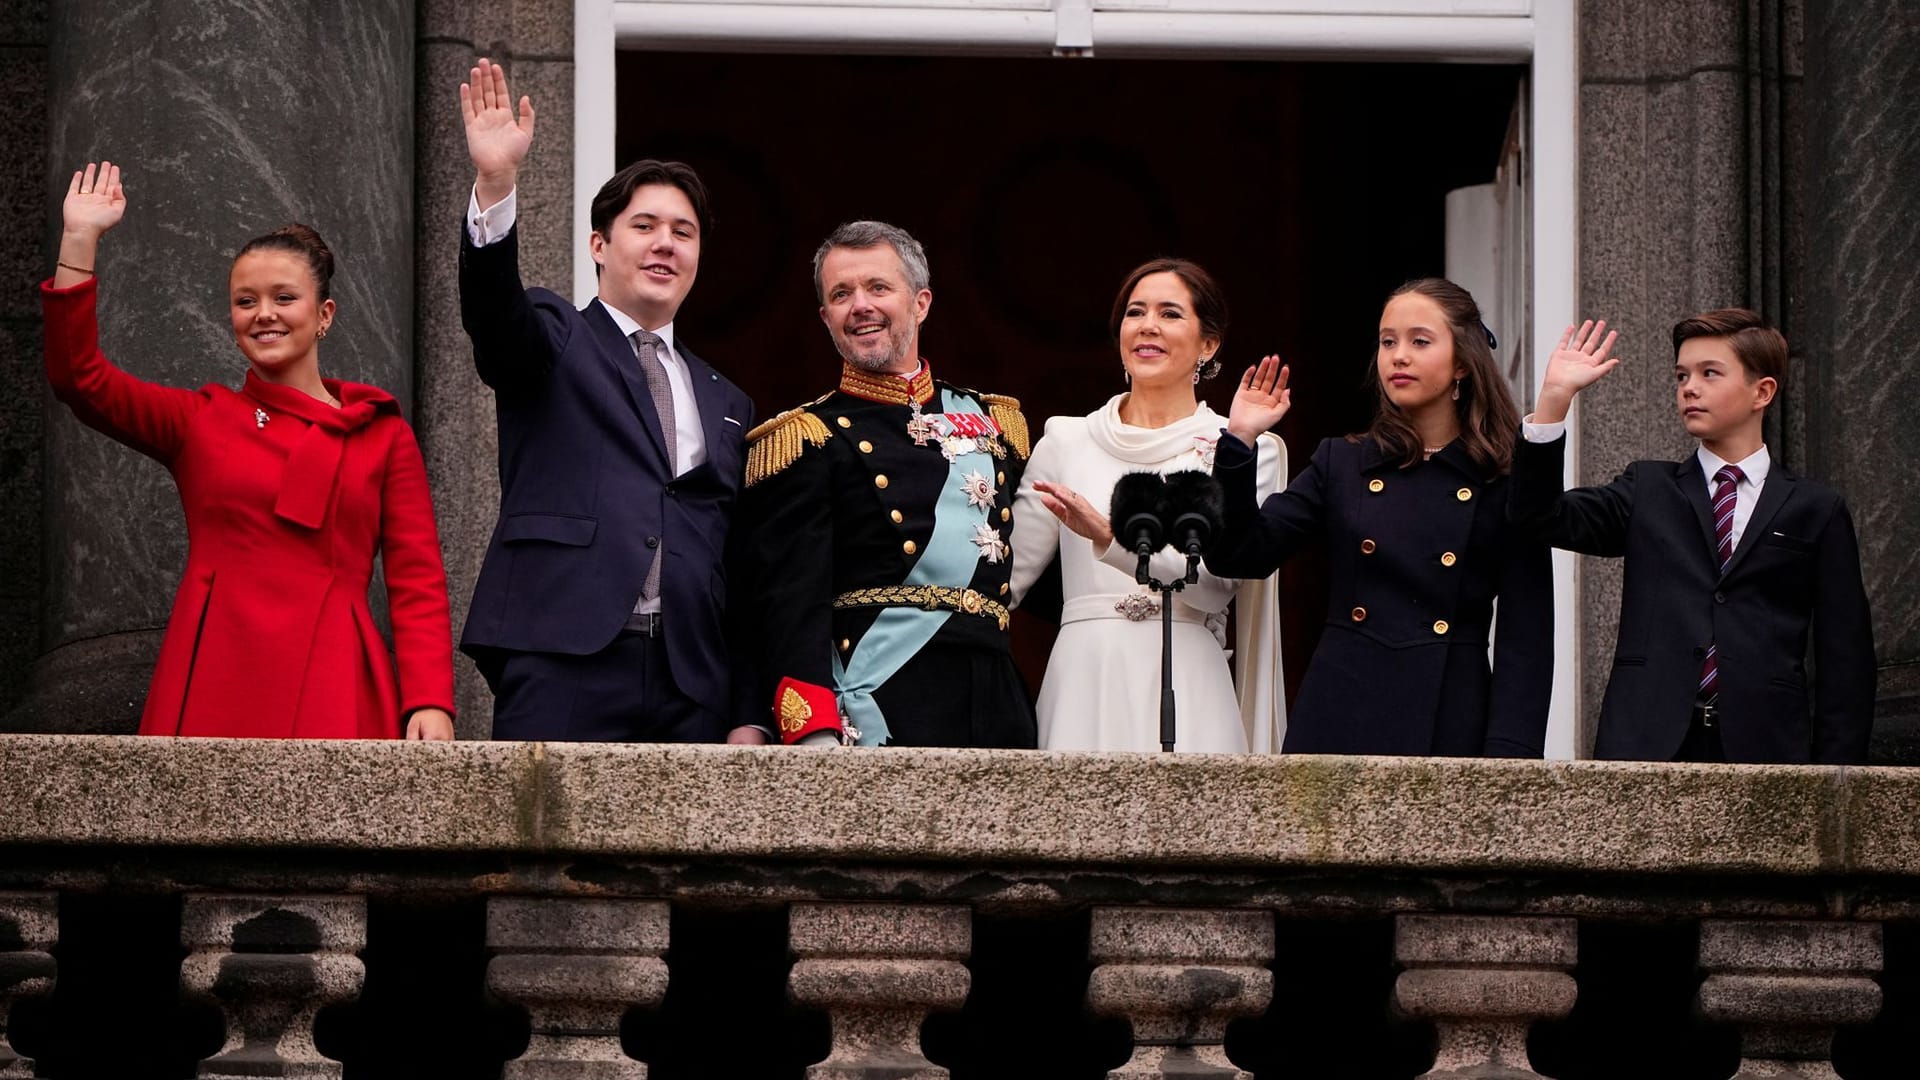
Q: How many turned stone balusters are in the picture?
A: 7